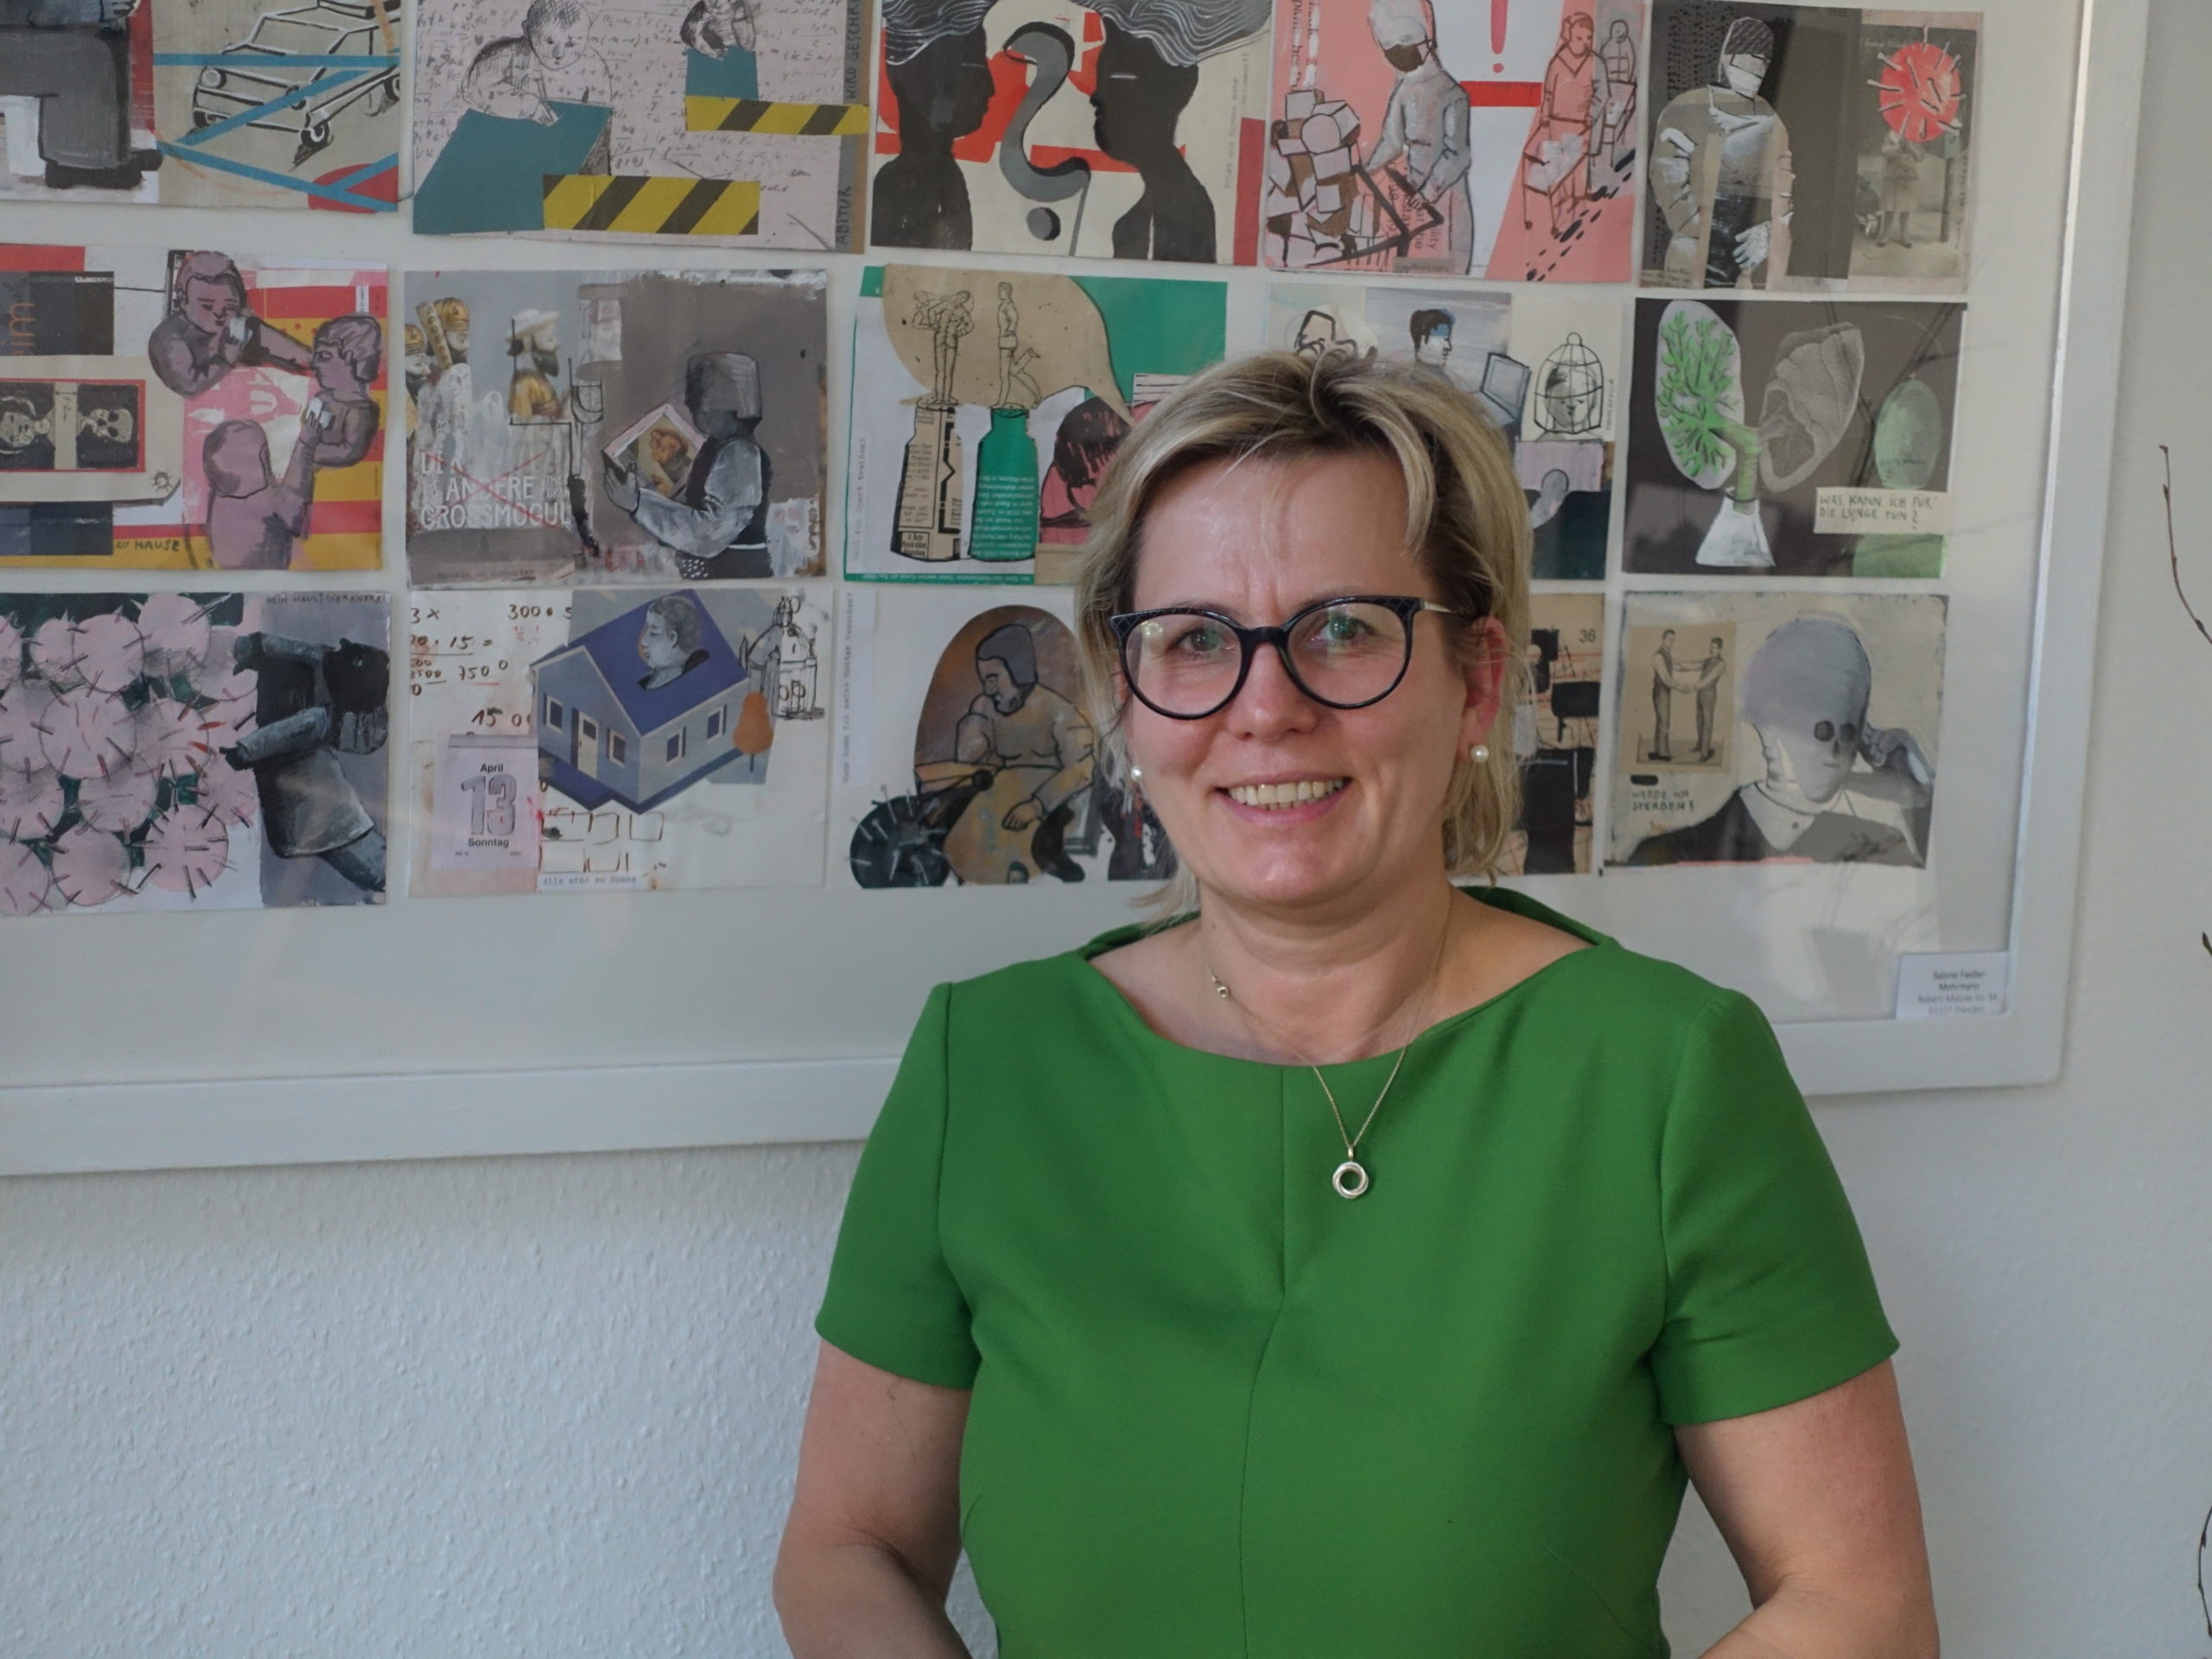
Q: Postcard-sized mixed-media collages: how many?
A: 15